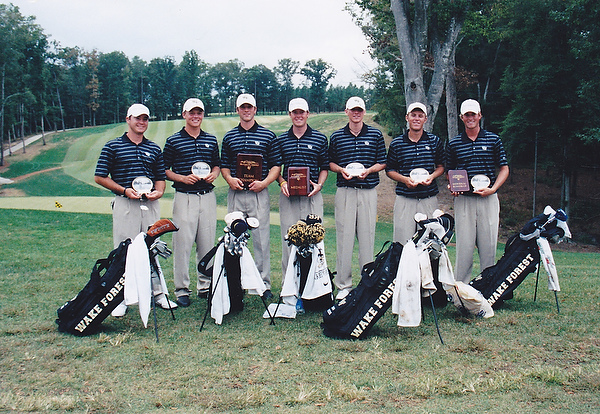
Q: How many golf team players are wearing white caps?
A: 7